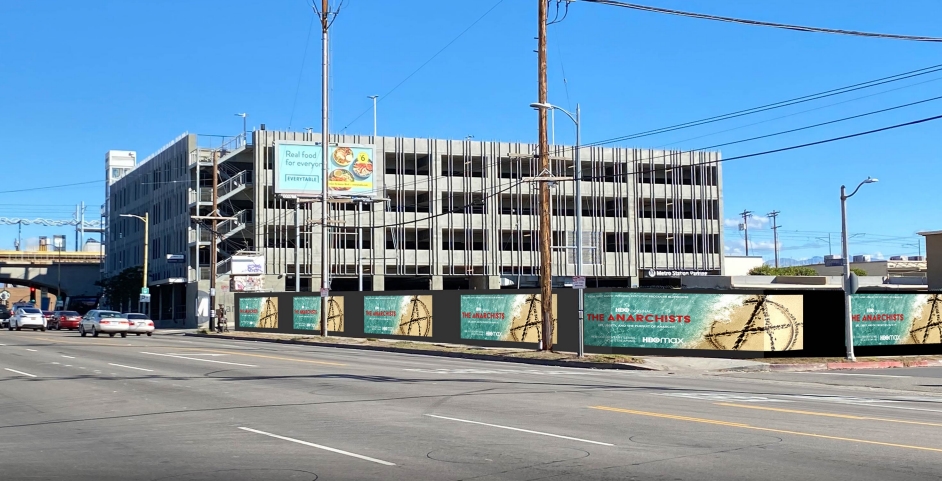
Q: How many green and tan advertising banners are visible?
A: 6